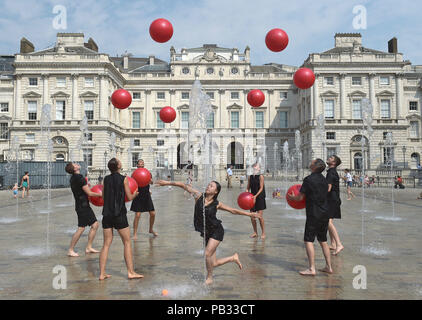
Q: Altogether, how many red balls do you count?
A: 11